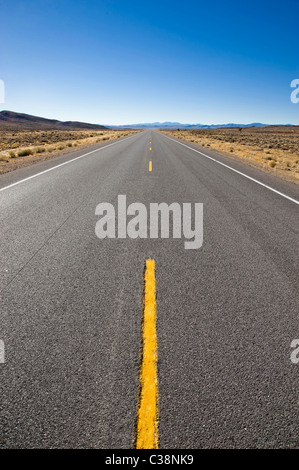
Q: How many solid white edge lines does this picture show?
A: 2